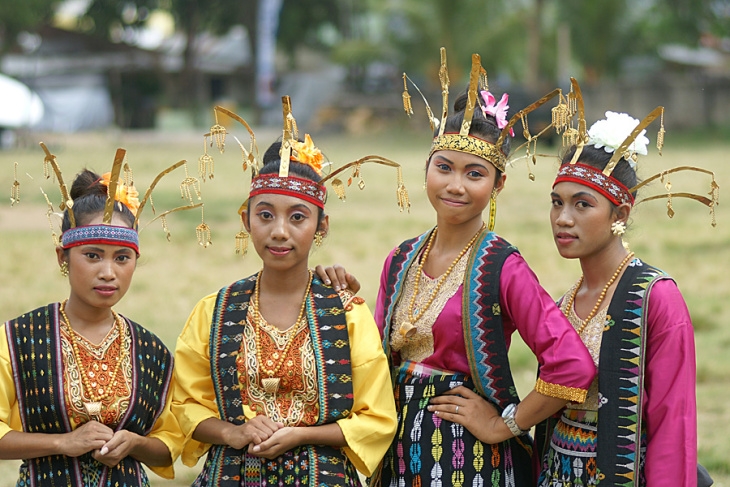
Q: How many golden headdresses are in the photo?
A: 4